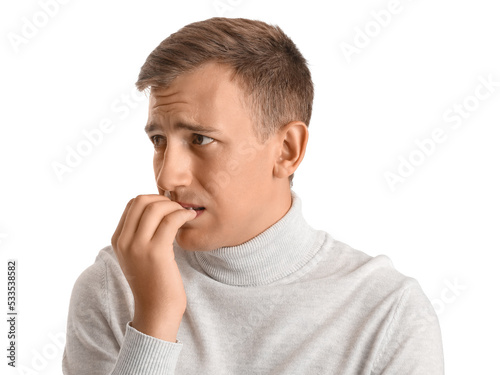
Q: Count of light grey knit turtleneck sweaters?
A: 1